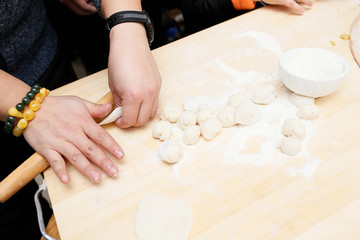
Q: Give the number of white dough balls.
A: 15